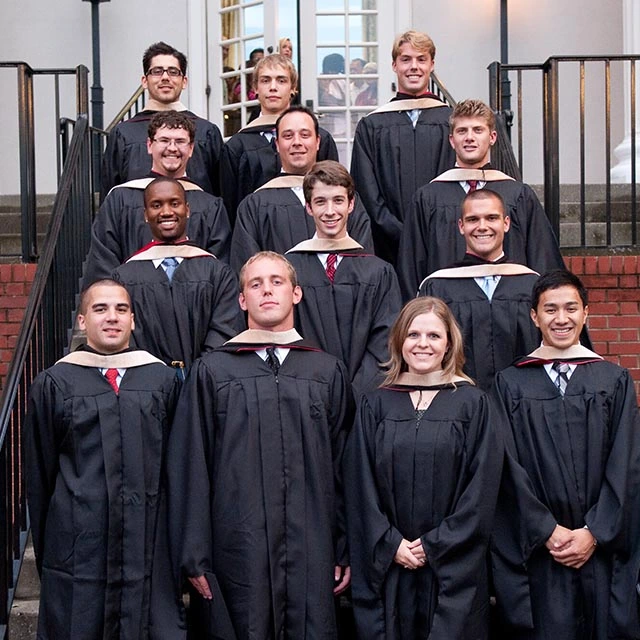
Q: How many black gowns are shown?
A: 13